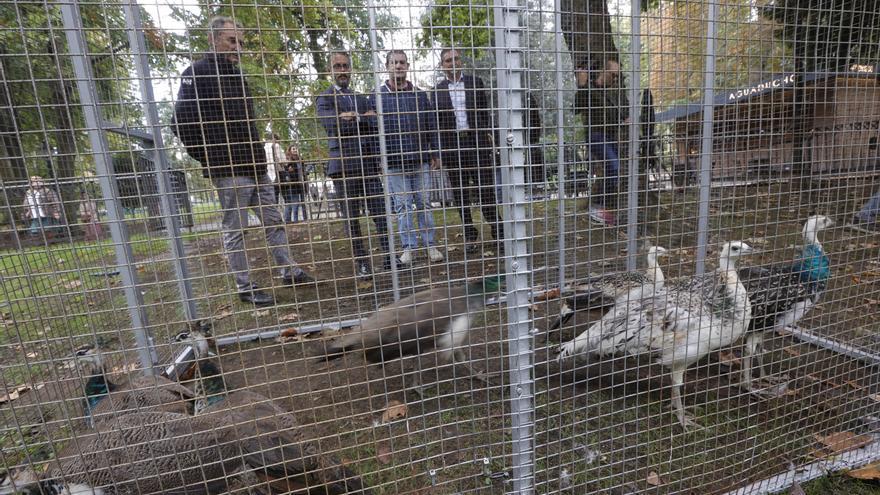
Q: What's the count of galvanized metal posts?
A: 7